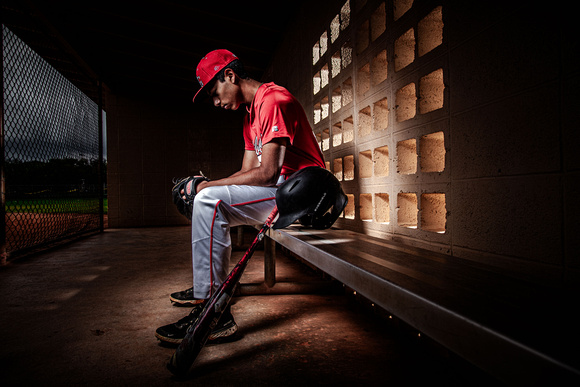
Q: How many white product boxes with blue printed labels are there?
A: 0